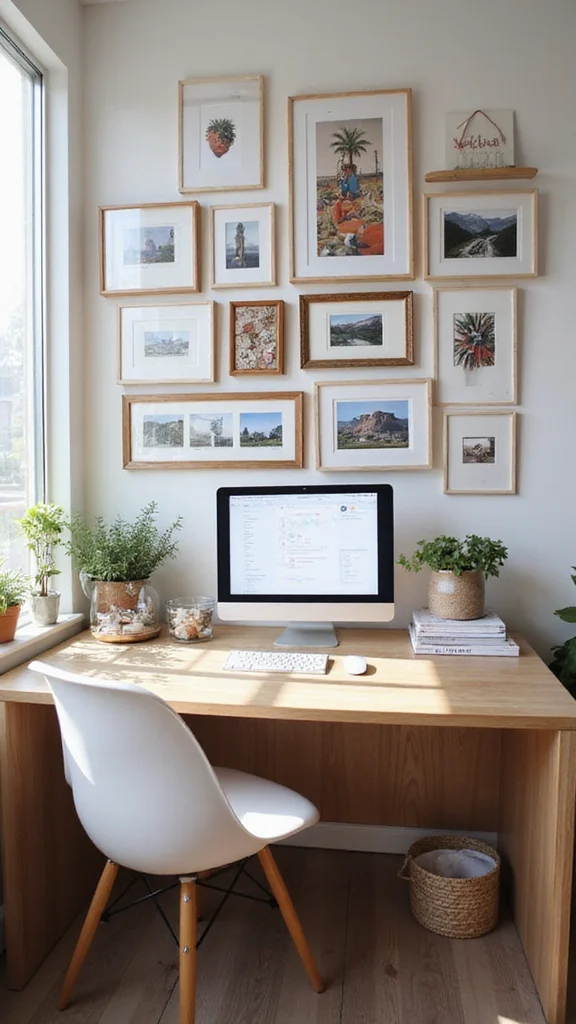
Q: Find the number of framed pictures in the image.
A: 12